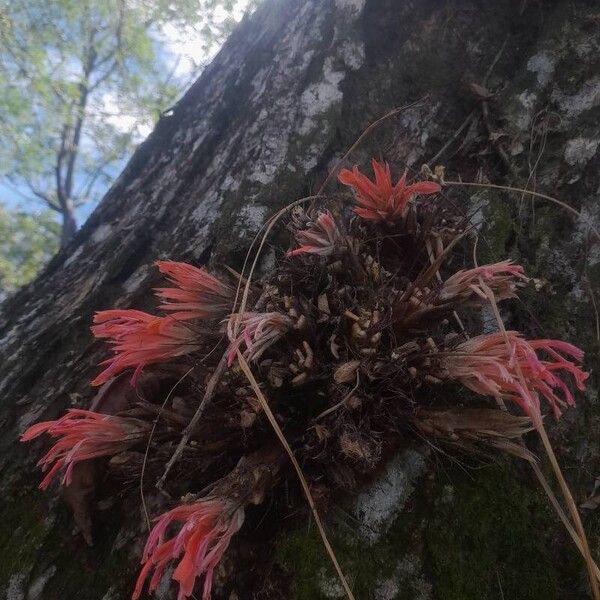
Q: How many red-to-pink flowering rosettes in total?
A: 9